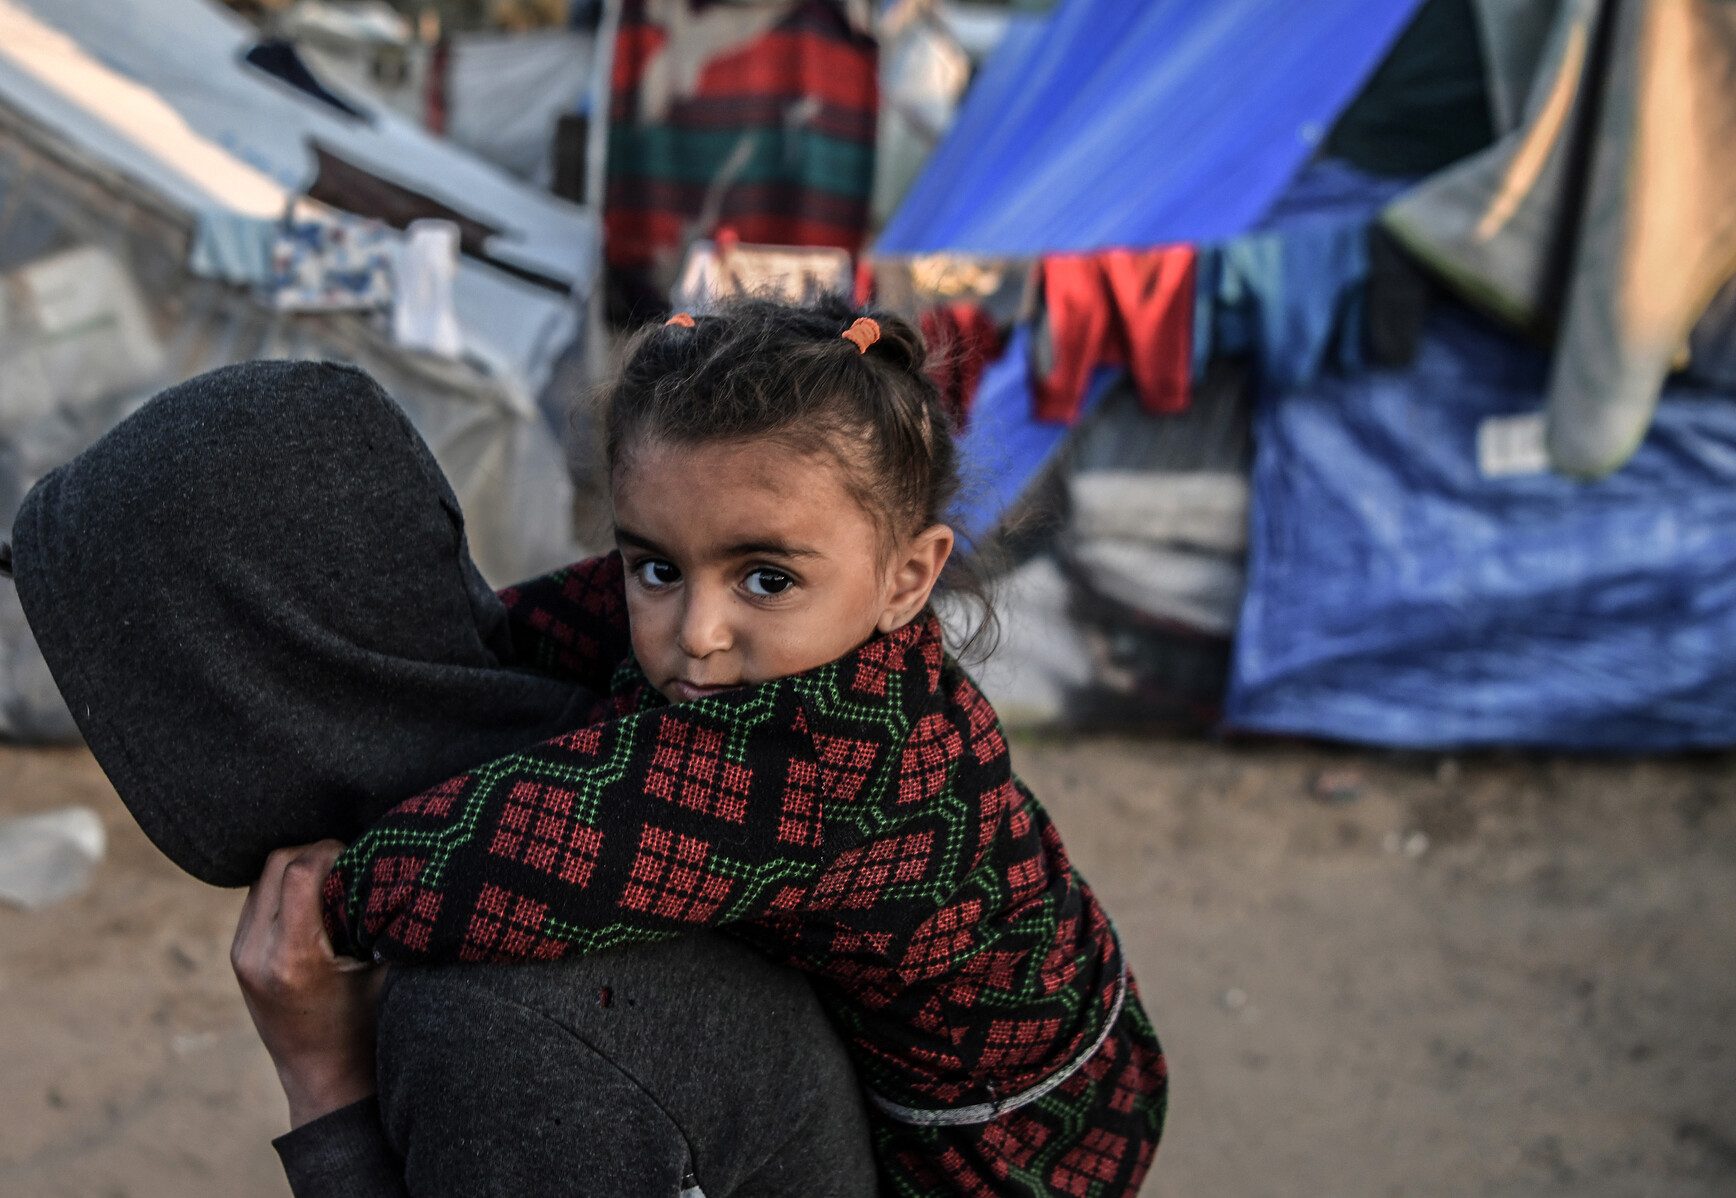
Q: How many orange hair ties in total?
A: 2